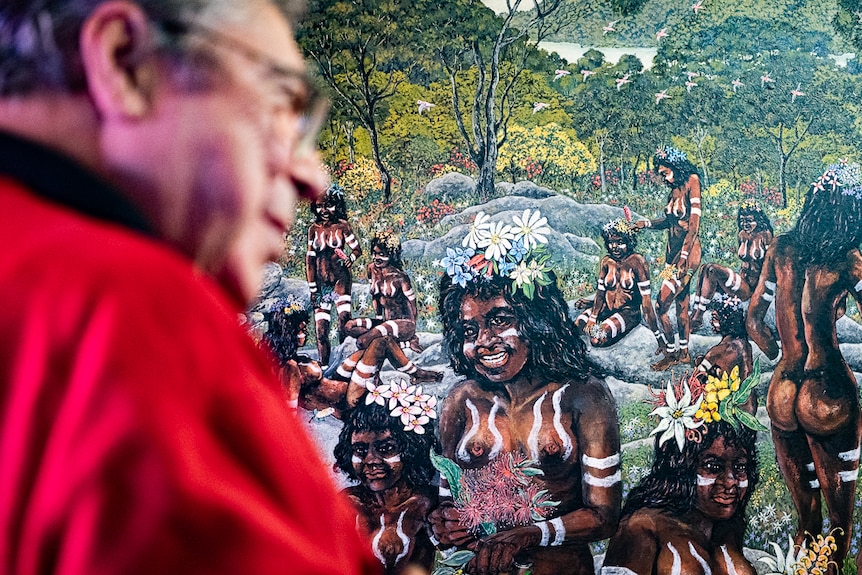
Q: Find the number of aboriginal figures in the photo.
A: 11